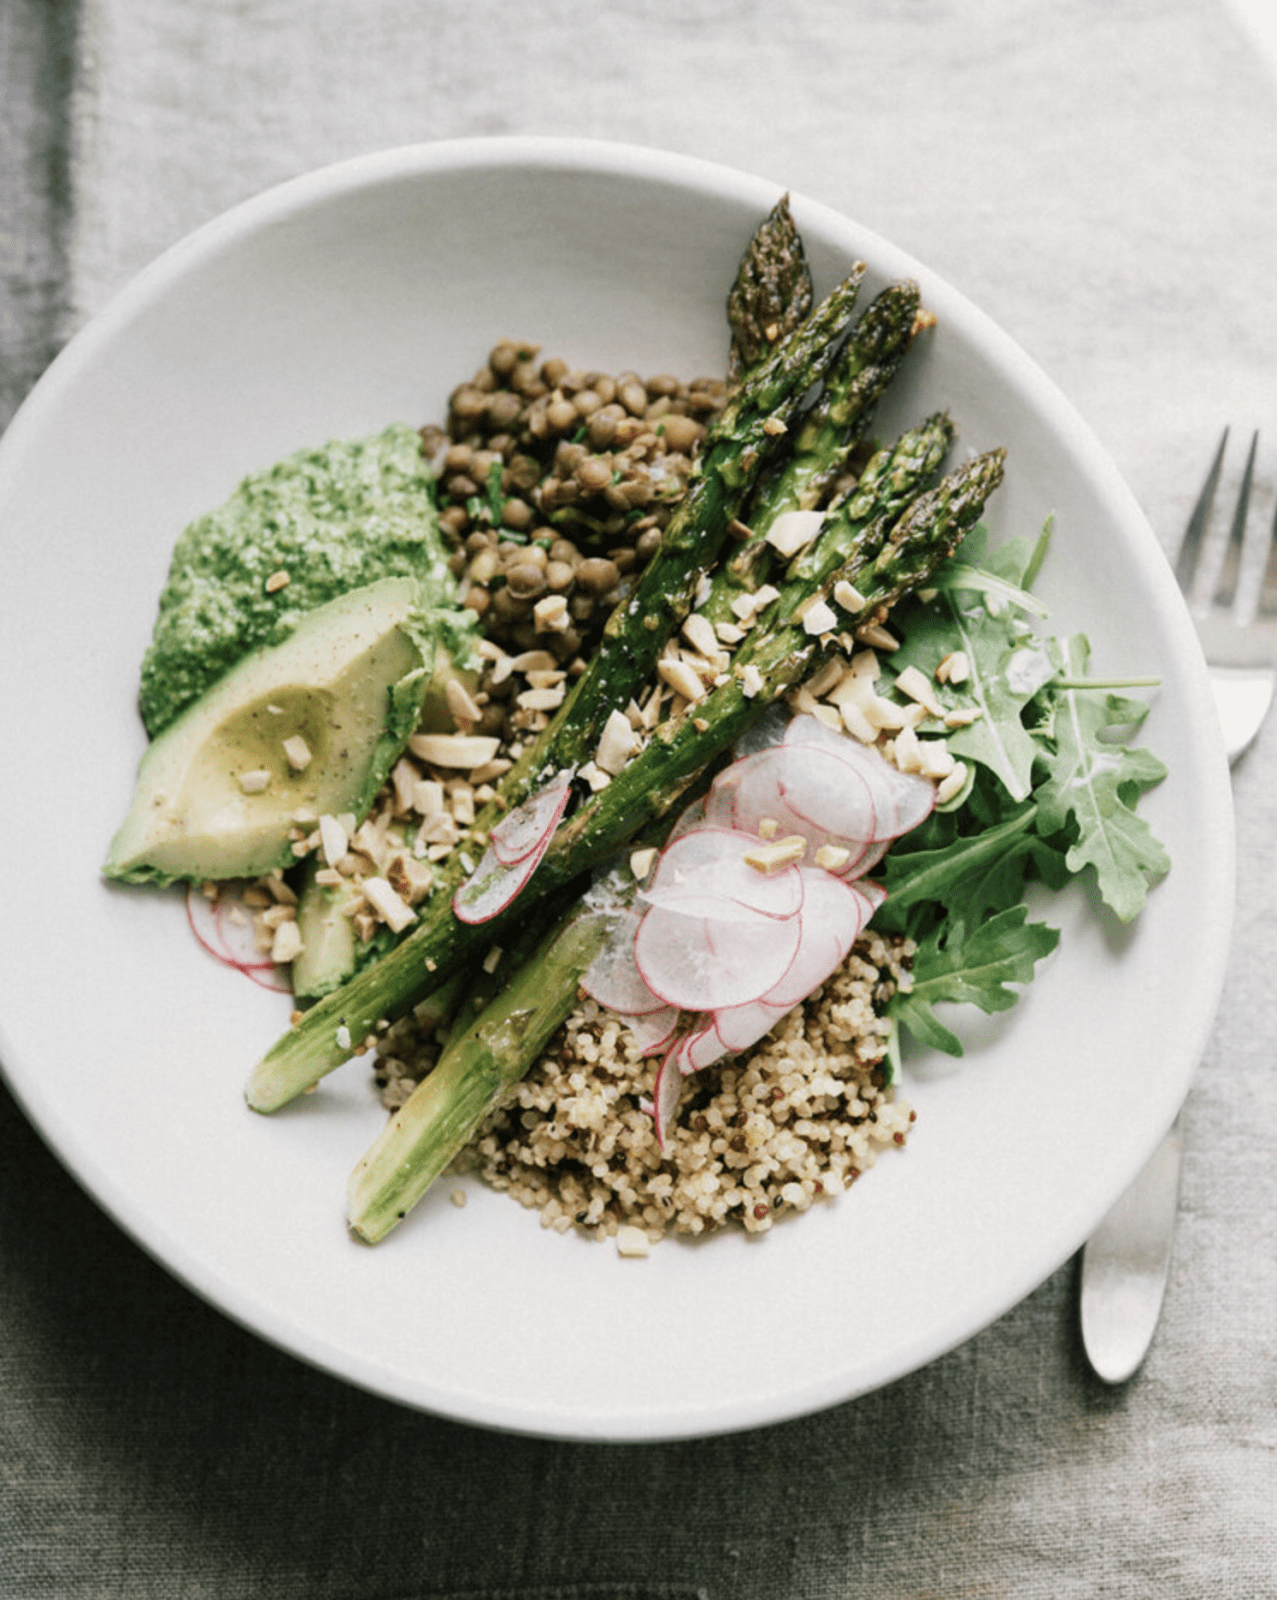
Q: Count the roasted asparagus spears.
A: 5